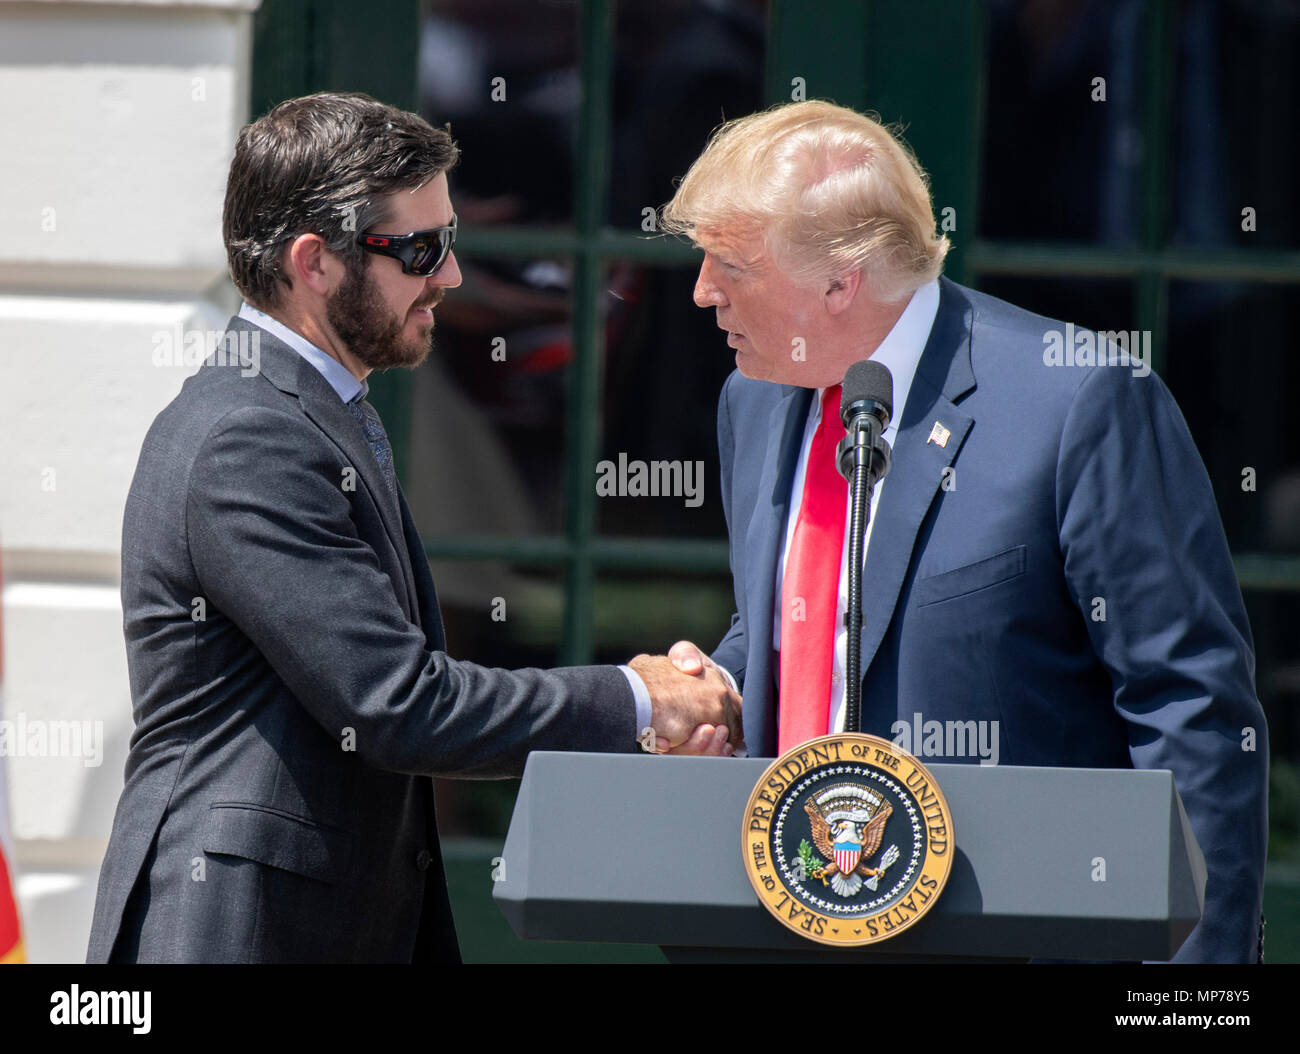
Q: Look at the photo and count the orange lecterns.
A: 0